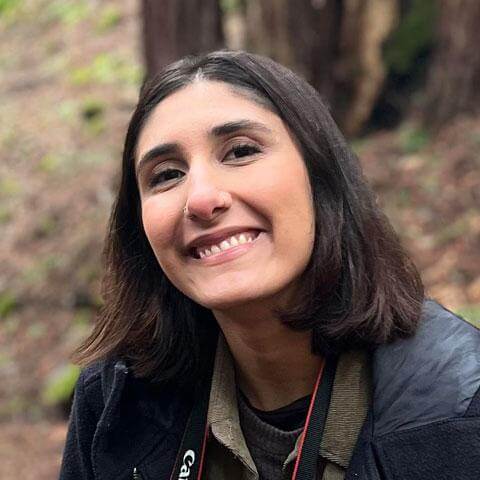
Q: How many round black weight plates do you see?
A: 0